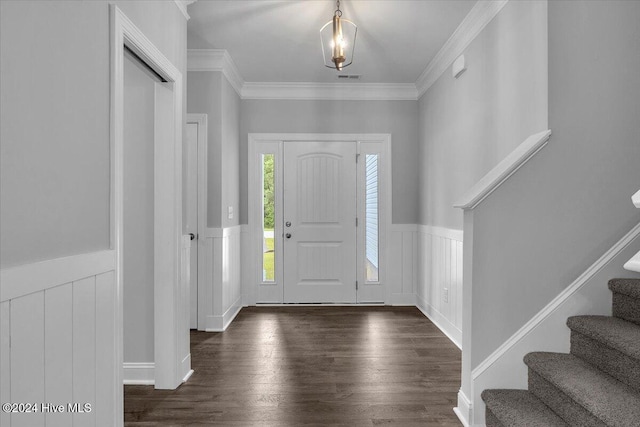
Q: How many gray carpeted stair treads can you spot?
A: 4